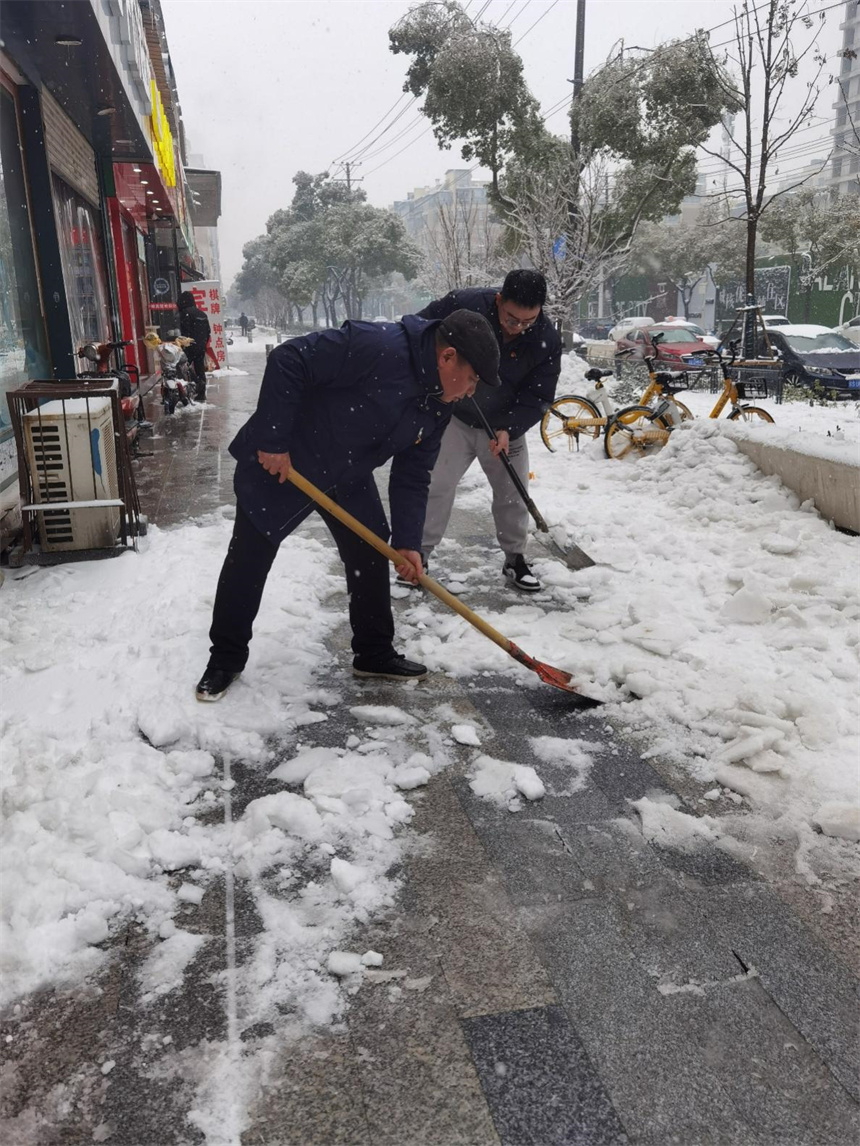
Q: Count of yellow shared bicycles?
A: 2